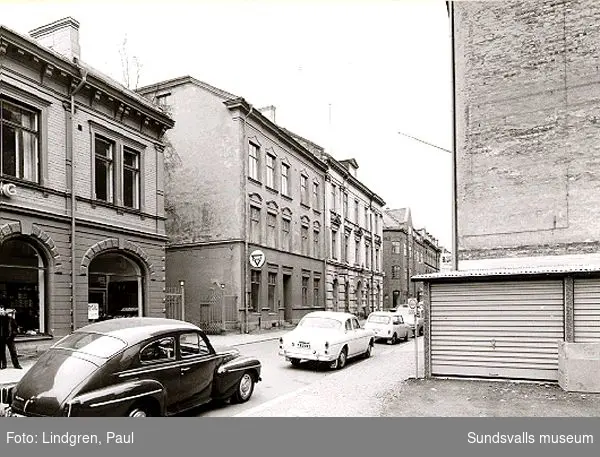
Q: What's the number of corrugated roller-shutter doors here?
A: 2